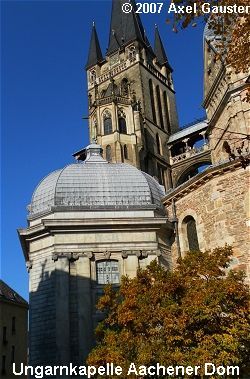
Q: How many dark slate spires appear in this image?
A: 3